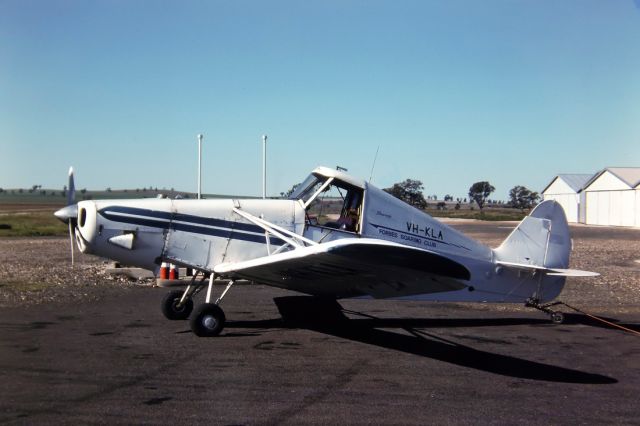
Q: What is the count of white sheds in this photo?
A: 2